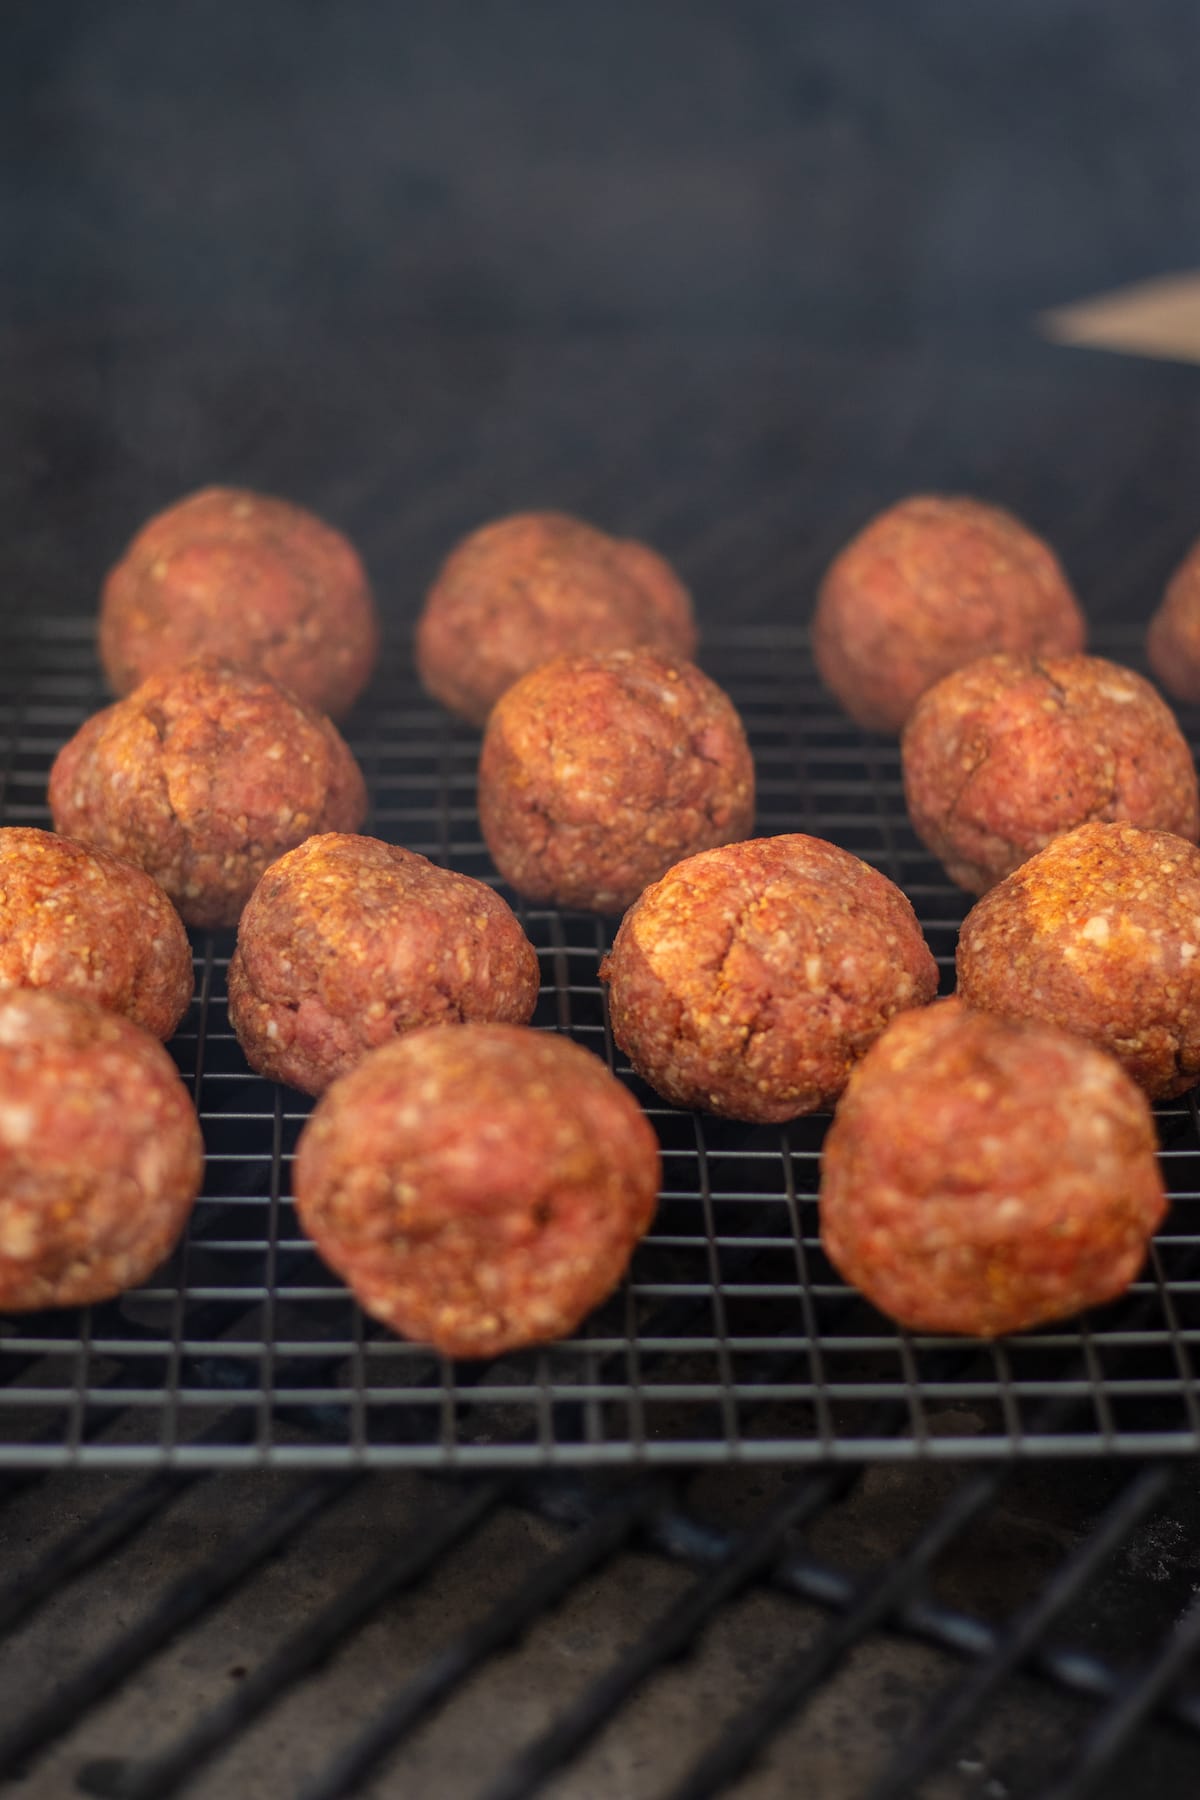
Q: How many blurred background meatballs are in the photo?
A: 4